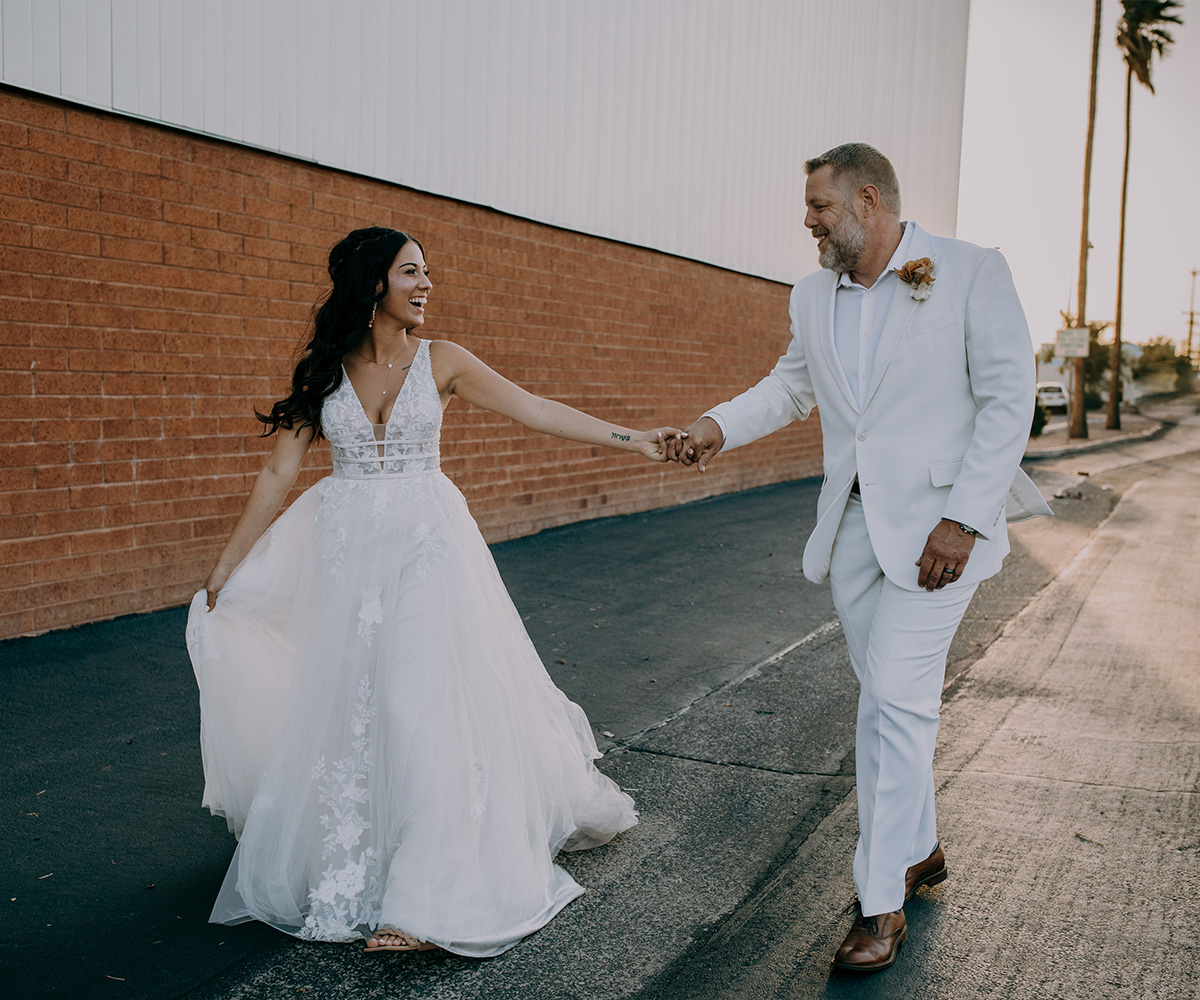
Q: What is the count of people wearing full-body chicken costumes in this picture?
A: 0